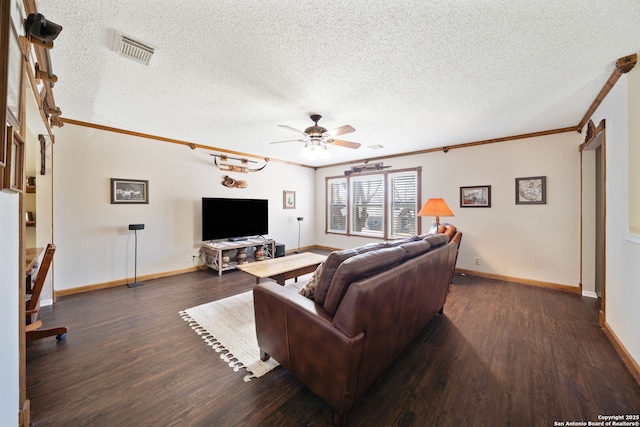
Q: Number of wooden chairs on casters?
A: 1